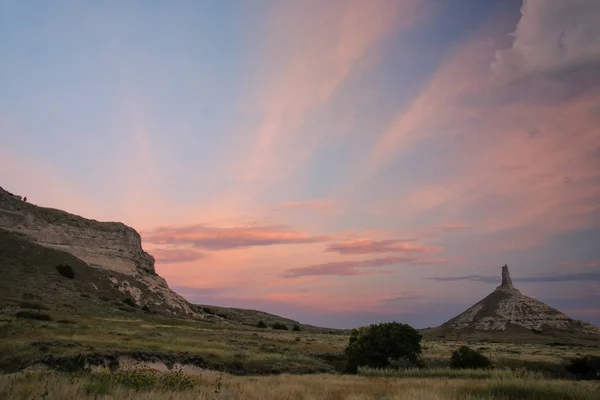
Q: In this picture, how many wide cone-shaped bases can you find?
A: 1